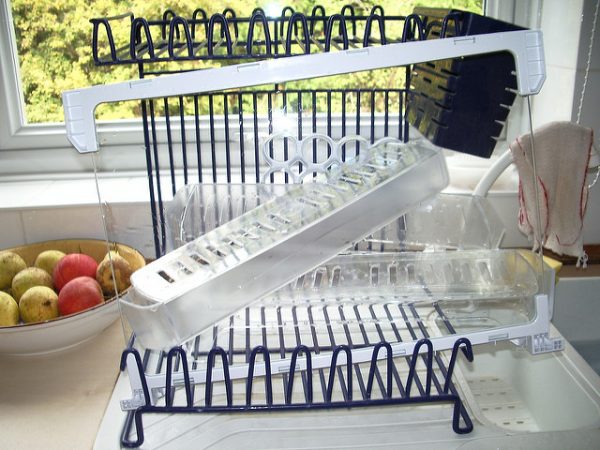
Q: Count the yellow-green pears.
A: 6